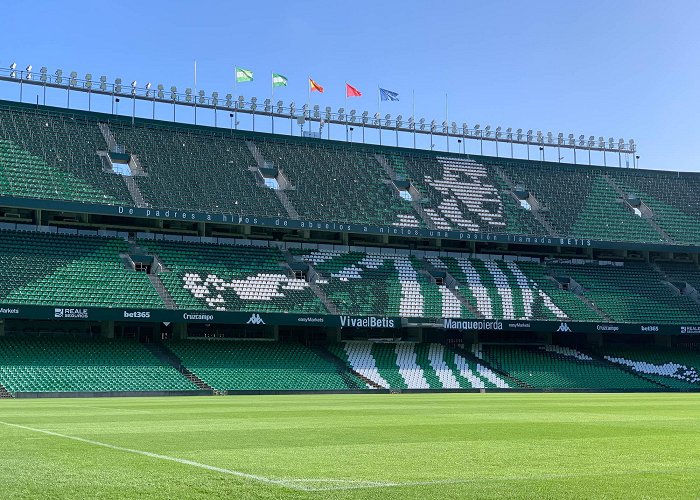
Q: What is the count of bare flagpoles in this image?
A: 3